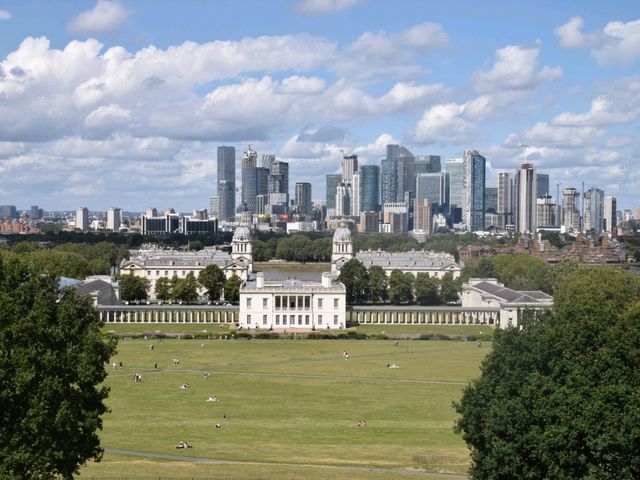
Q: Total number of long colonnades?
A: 2